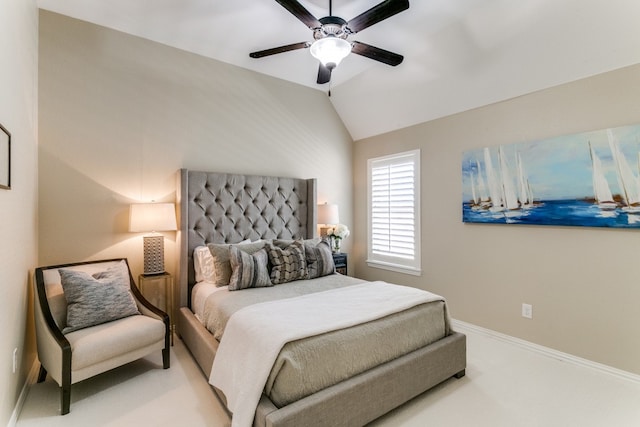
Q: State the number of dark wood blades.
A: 5